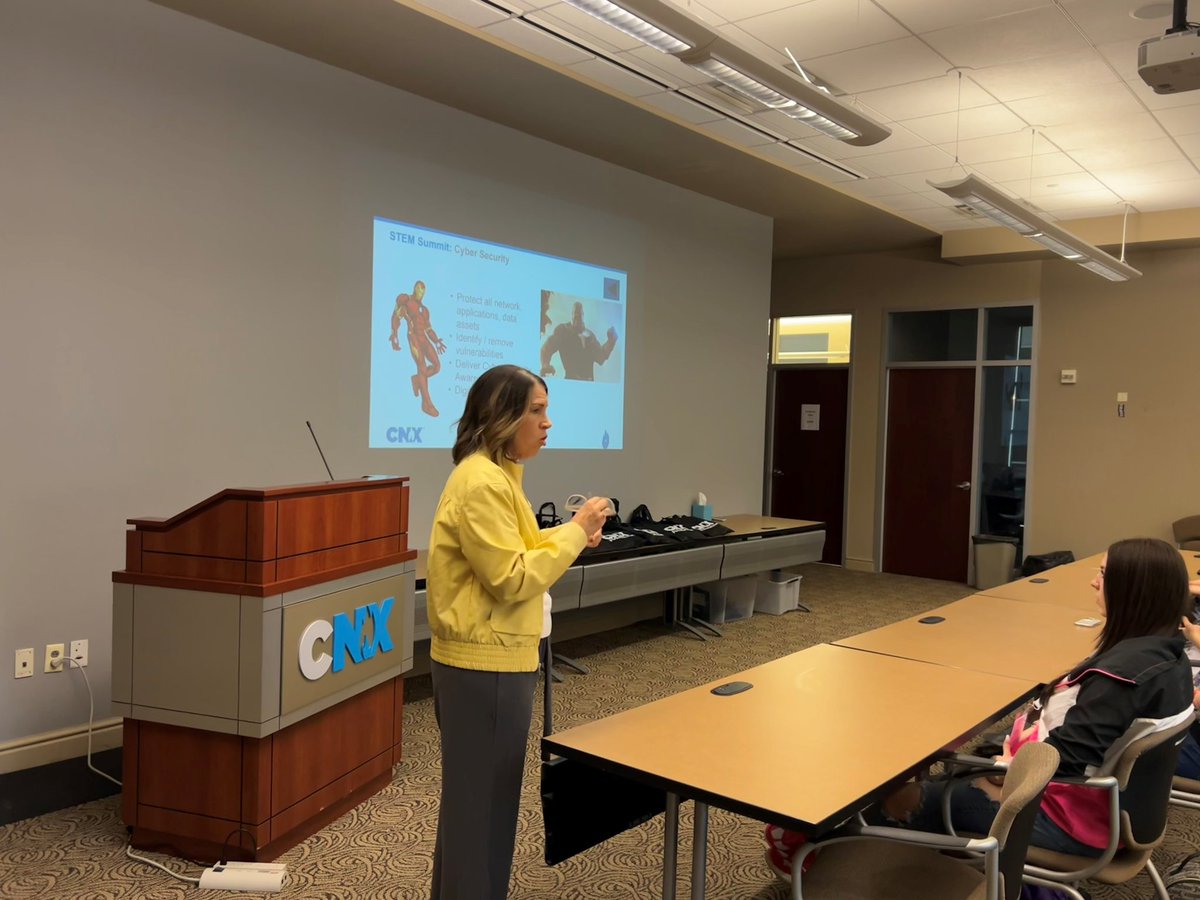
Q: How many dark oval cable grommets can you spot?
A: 3